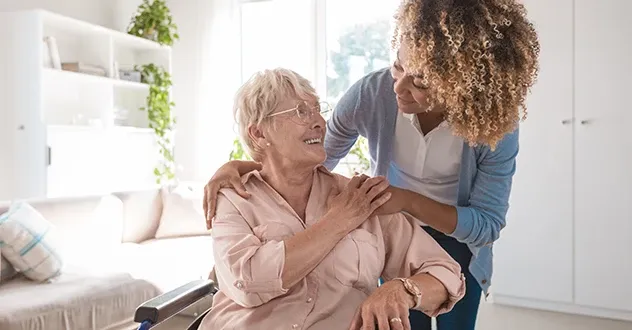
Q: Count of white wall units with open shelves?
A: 1